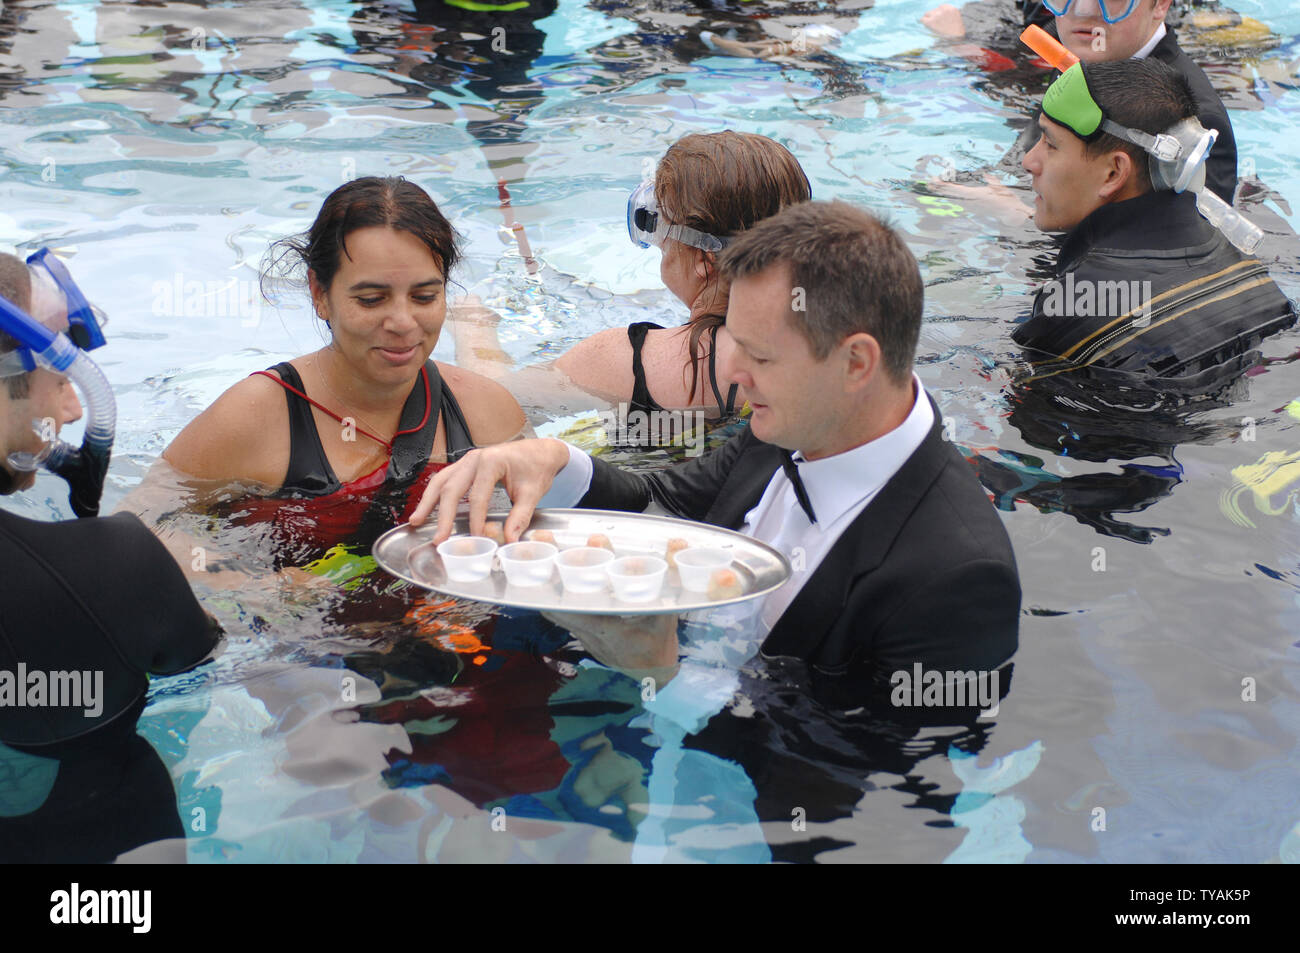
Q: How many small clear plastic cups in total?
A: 5